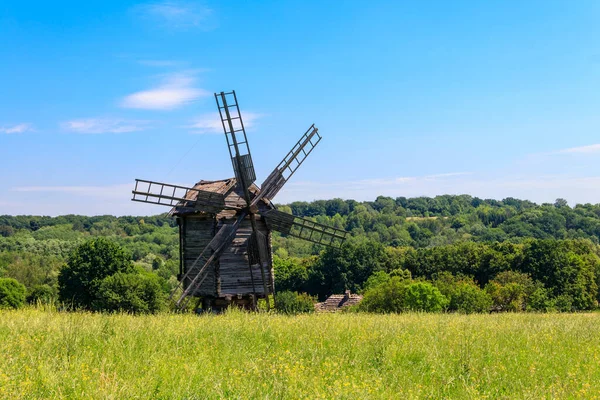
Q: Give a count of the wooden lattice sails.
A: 6